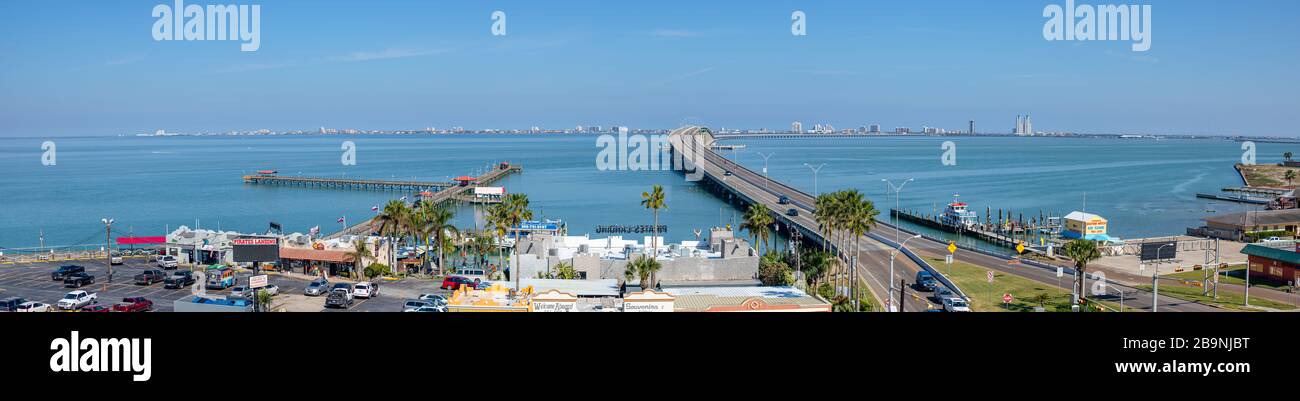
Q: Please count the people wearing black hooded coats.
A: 0